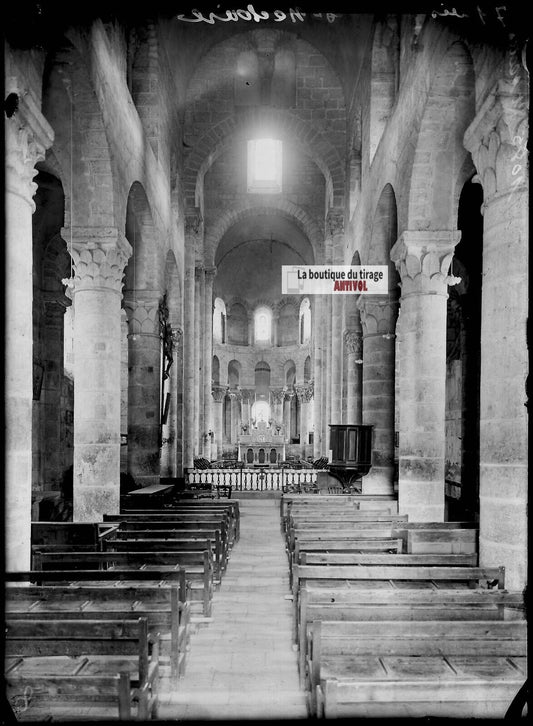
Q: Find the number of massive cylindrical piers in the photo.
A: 6